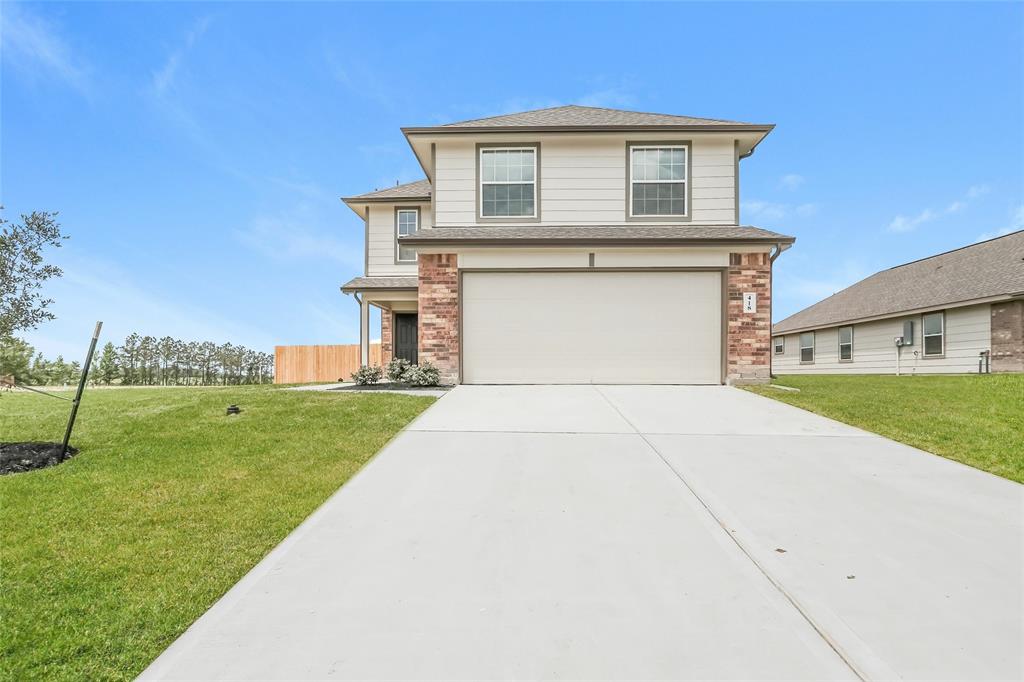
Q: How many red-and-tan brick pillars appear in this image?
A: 2